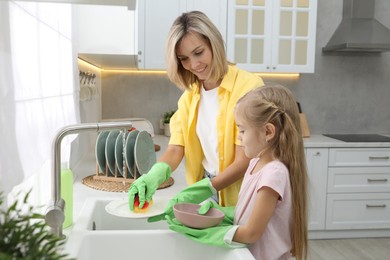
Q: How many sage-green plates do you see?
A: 5